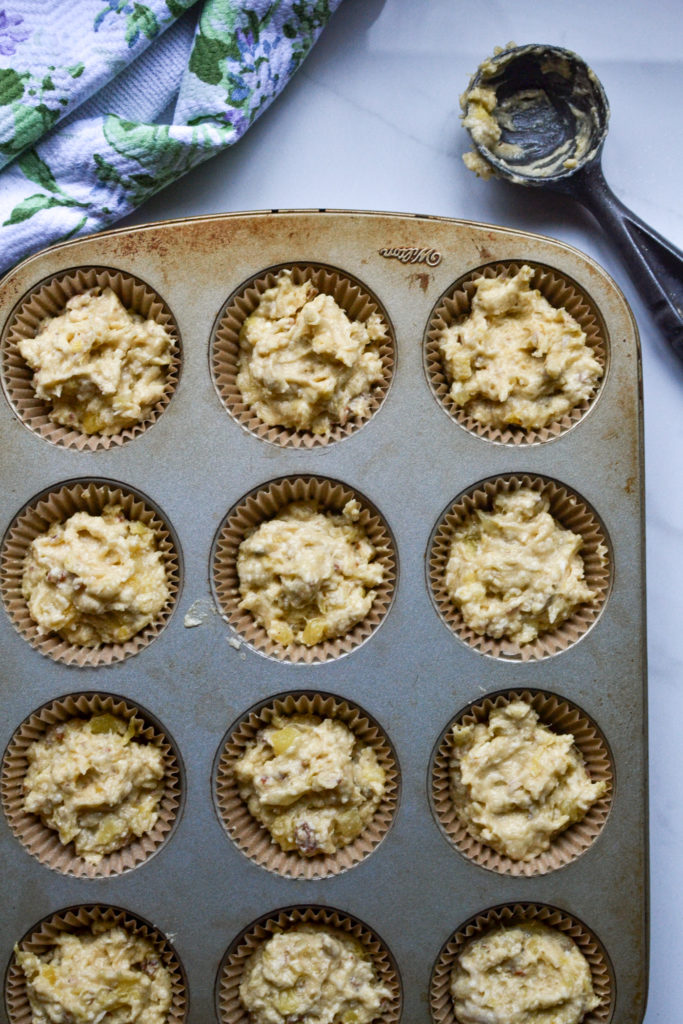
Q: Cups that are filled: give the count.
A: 12